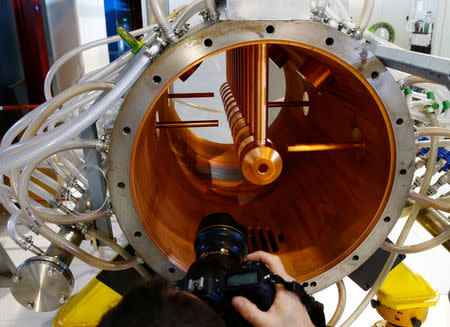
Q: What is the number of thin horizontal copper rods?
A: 4